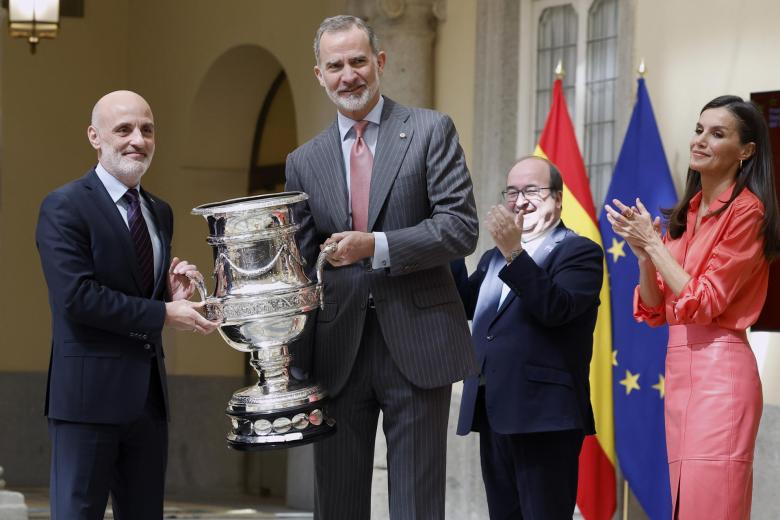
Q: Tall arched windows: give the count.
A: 2